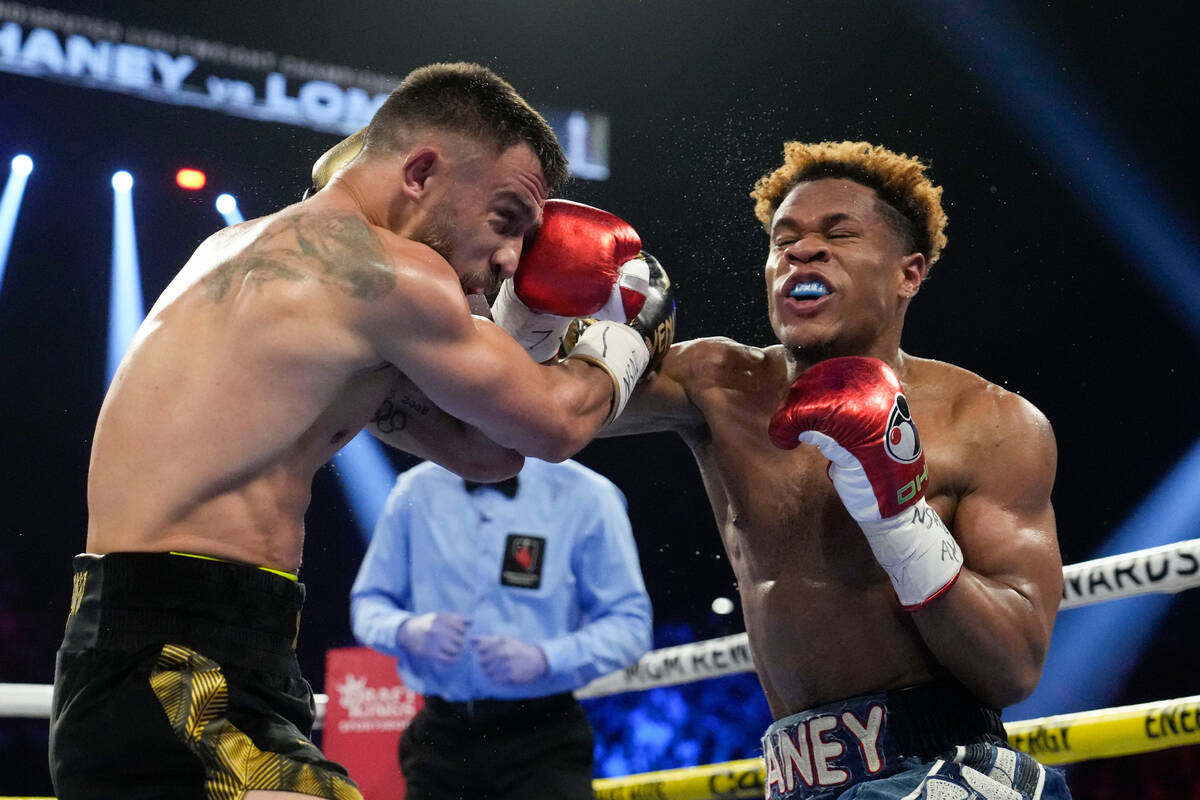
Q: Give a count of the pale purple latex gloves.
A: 2